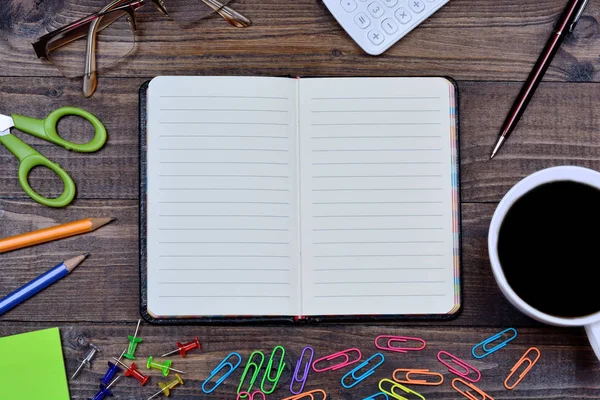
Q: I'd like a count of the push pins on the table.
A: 8